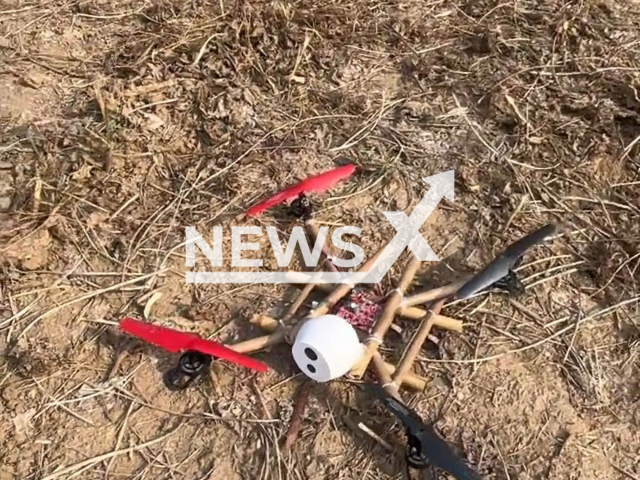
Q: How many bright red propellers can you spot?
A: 2